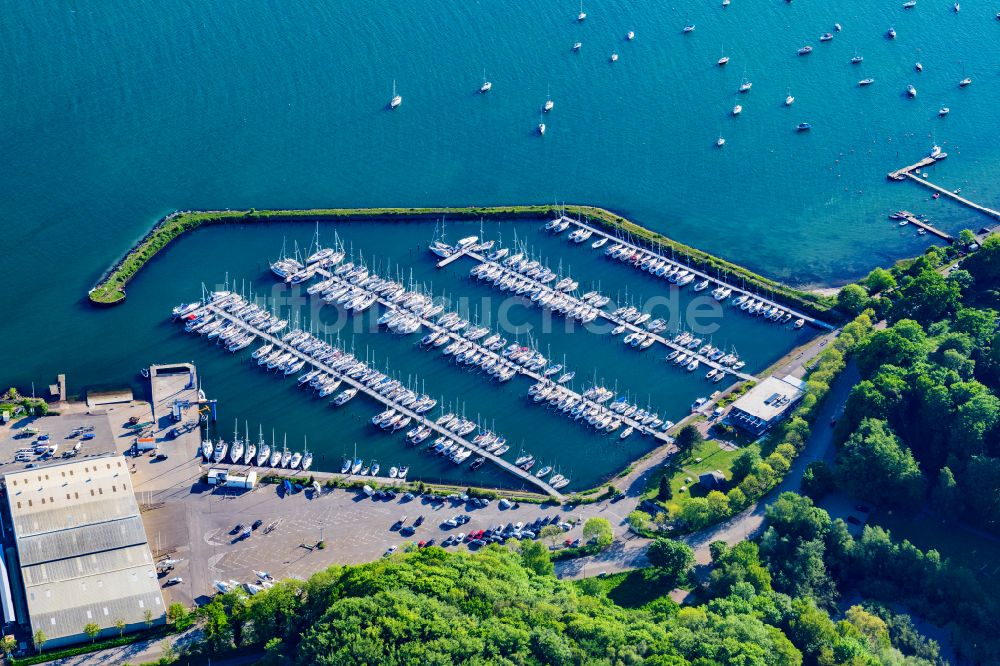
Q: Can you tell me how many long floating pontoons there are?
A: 4